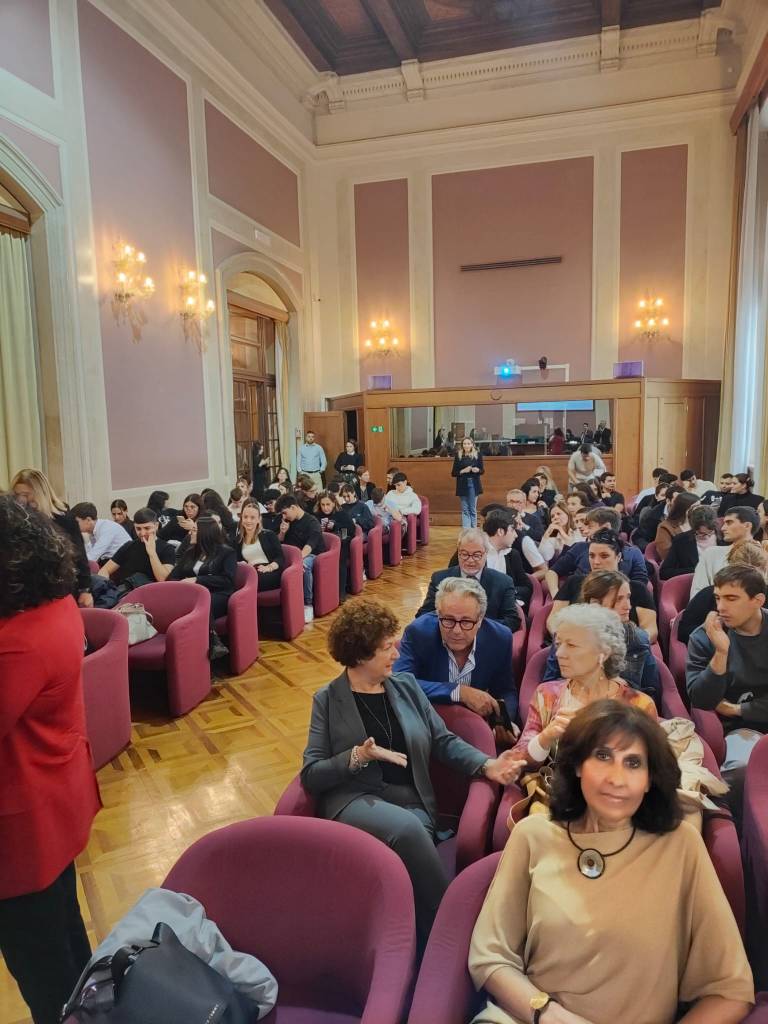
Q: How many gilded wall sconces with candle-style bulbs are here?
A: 4